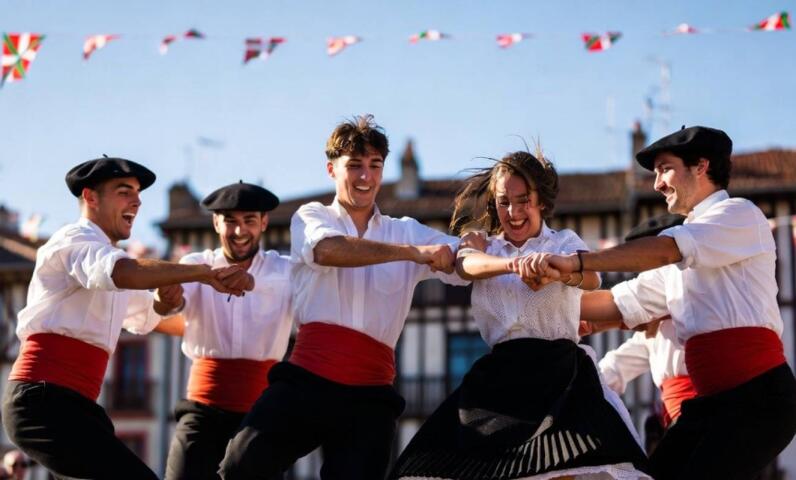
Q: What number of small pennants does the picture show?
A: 10